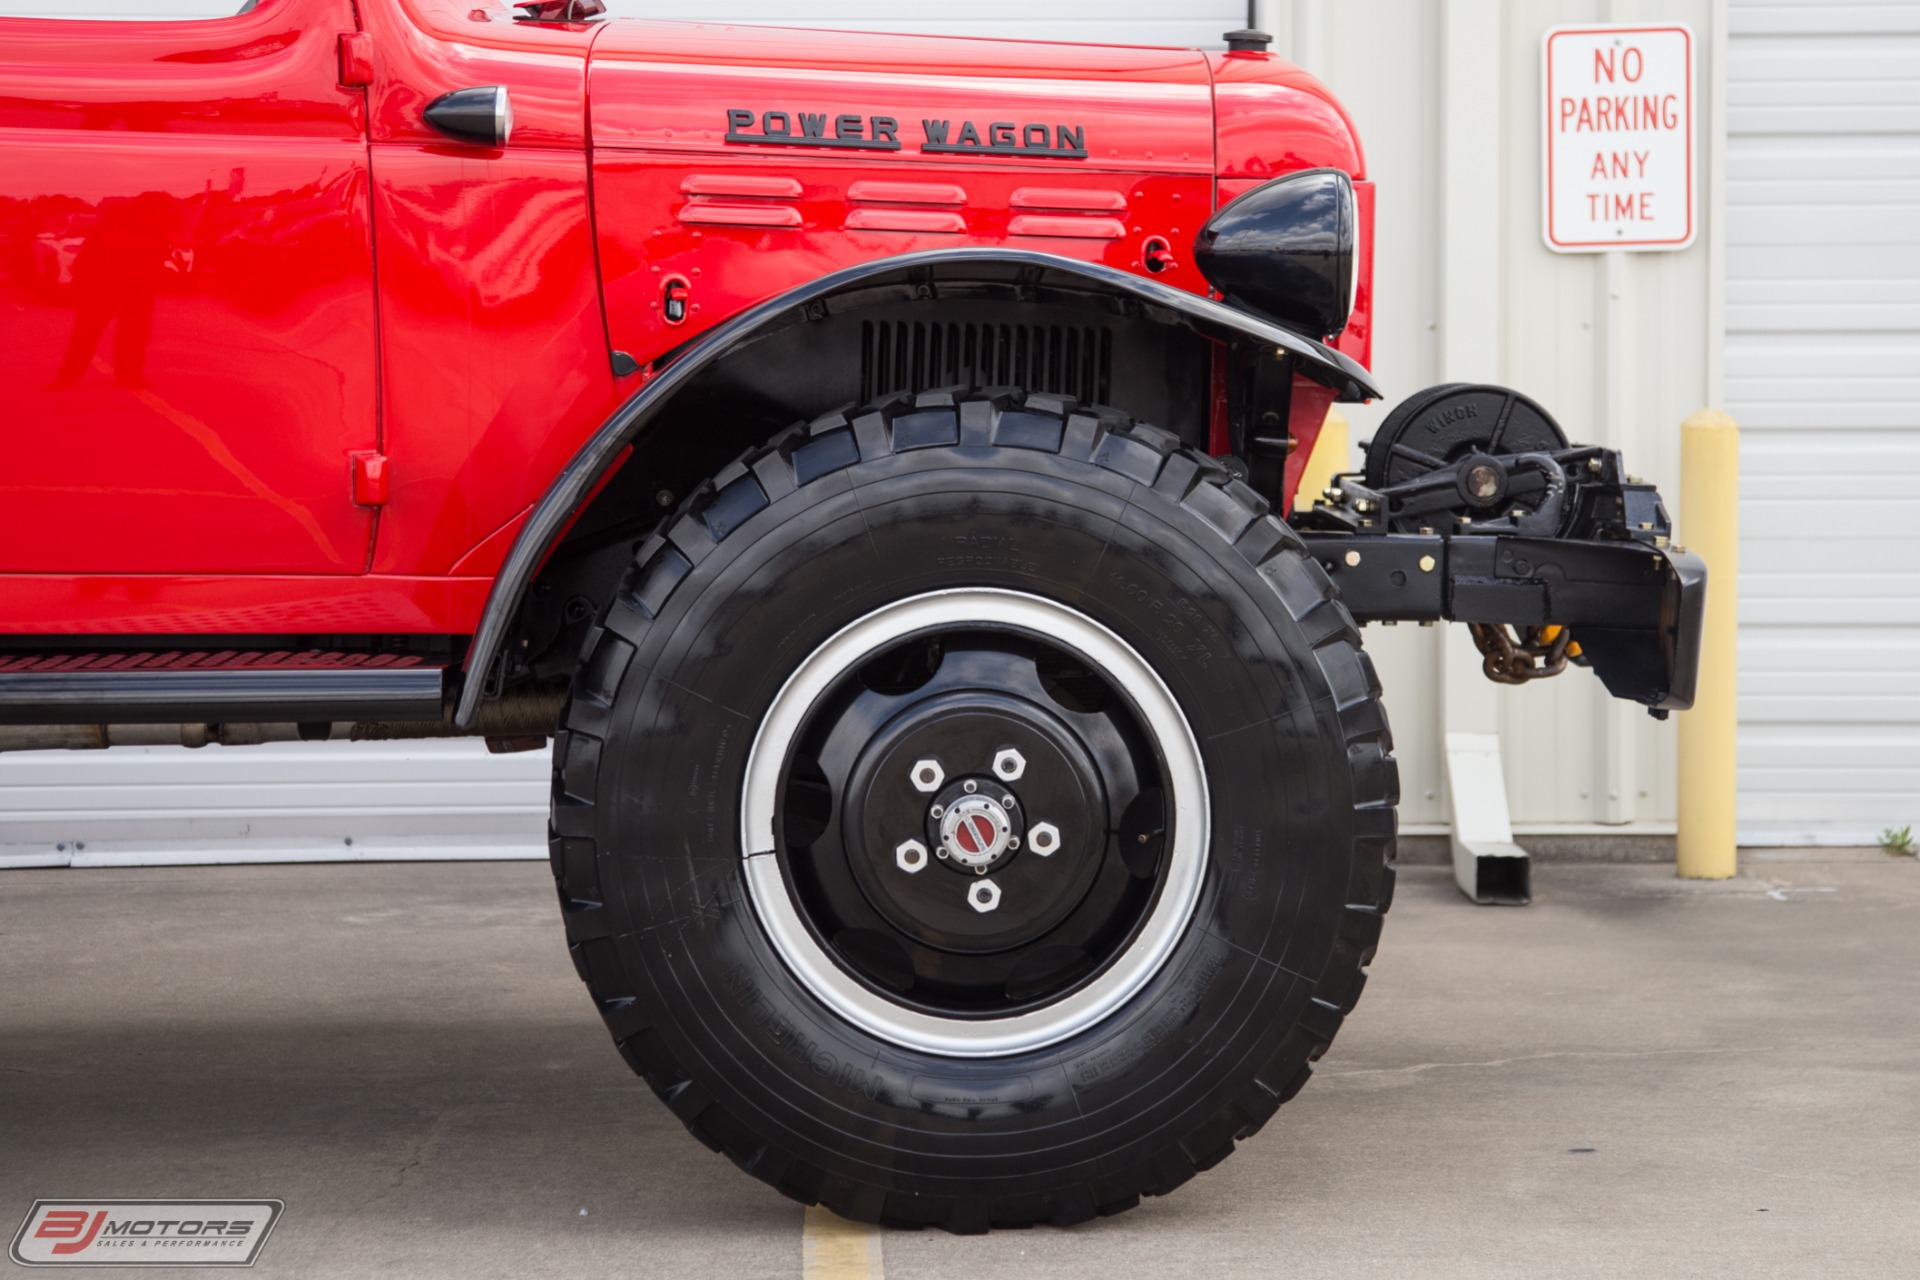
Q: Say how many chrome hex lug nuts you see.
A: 5